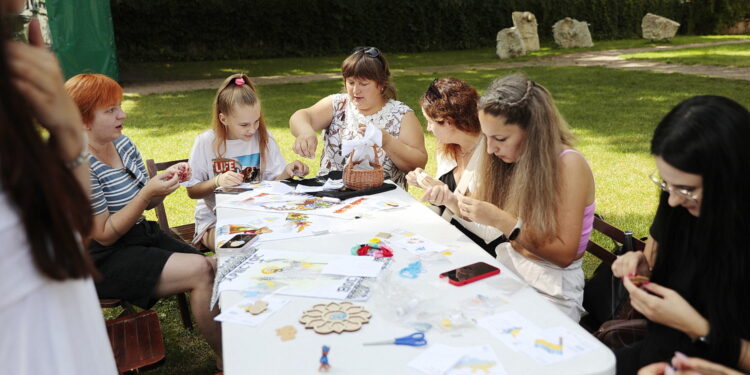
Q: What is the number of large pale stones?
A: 4